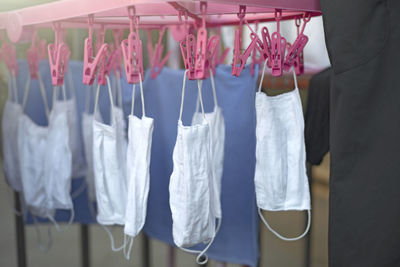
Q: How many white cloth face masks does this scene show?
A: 11